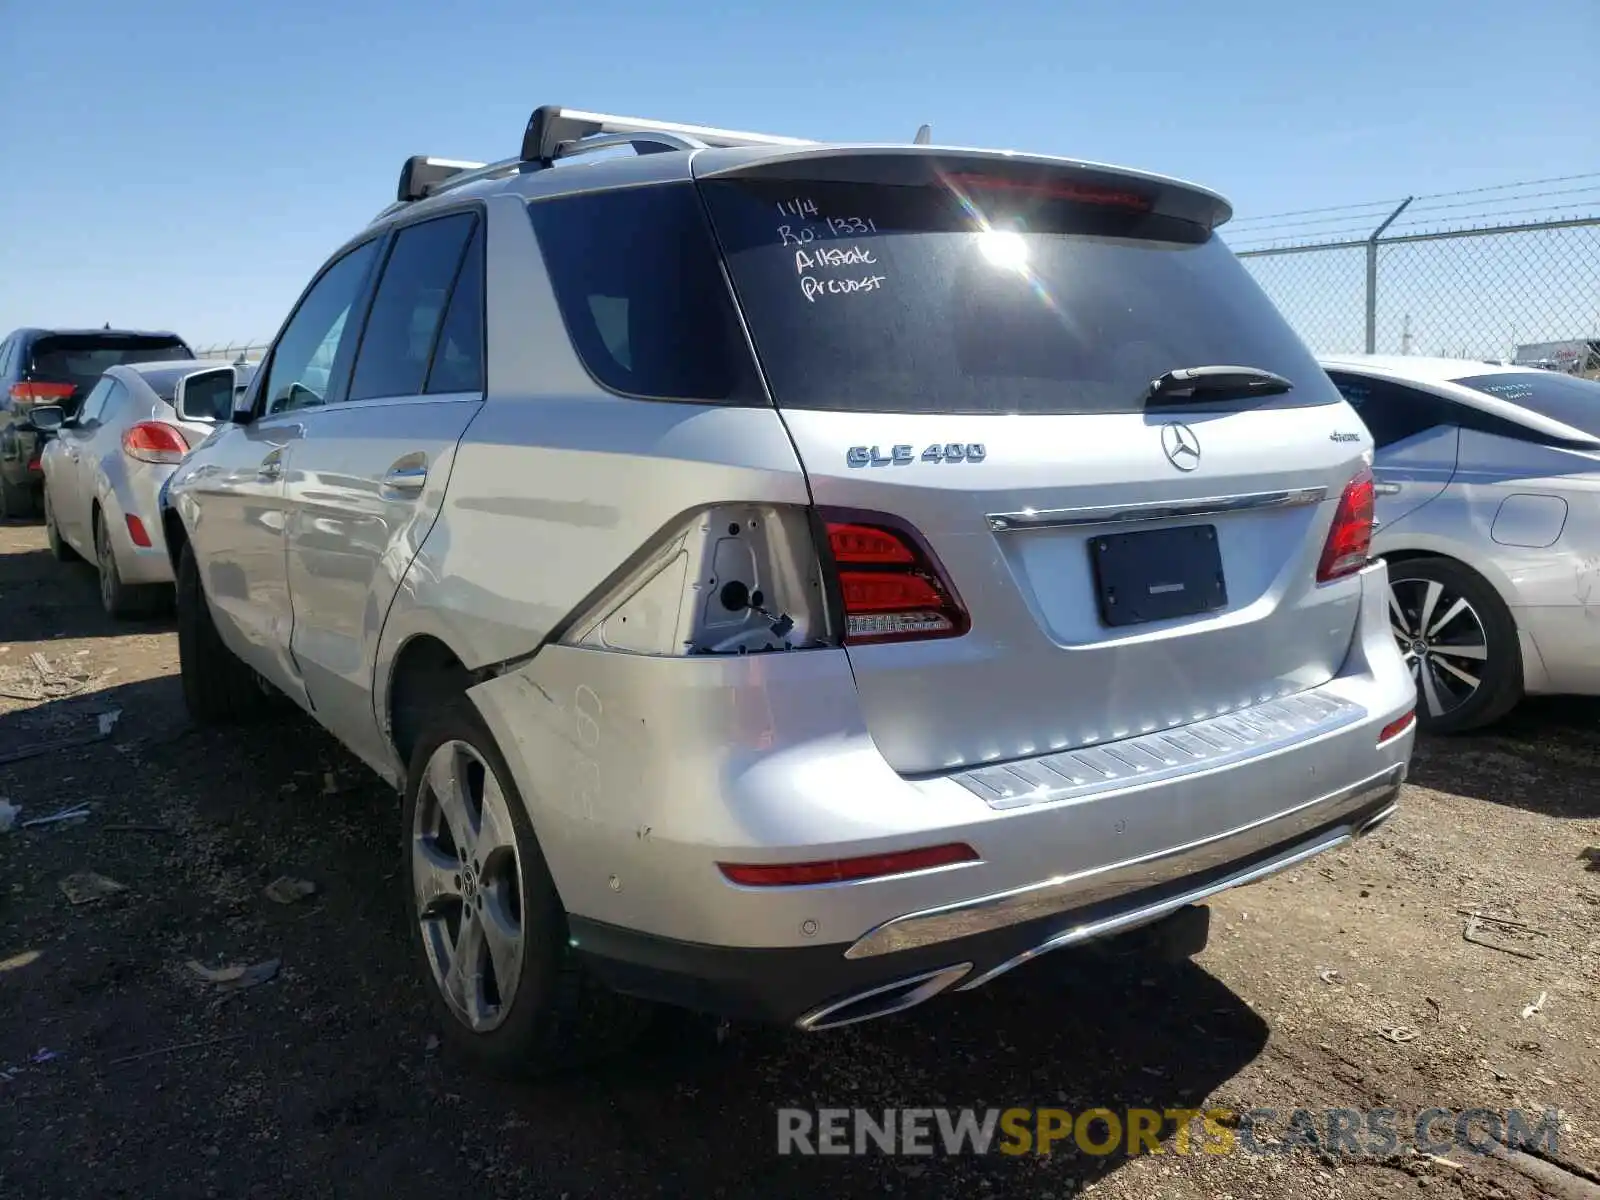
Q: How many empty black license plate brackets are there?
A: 1